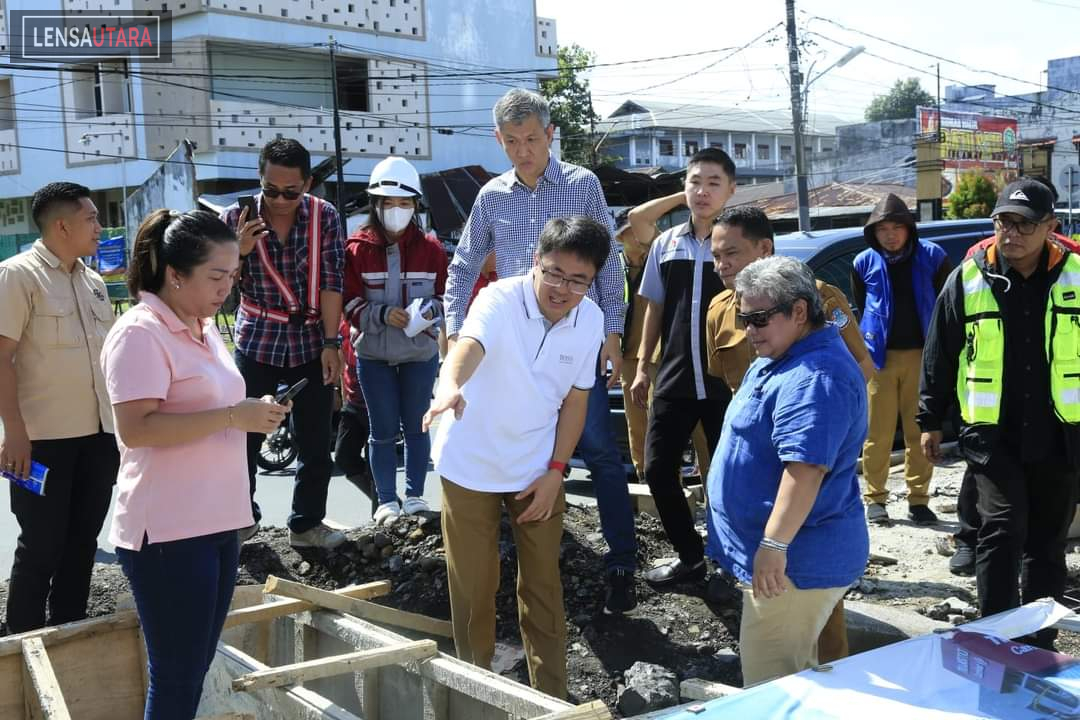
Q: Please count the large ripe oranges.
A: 0